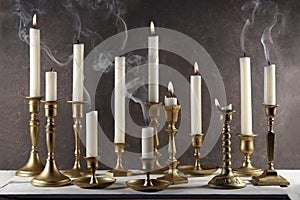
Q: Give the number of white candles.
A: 12